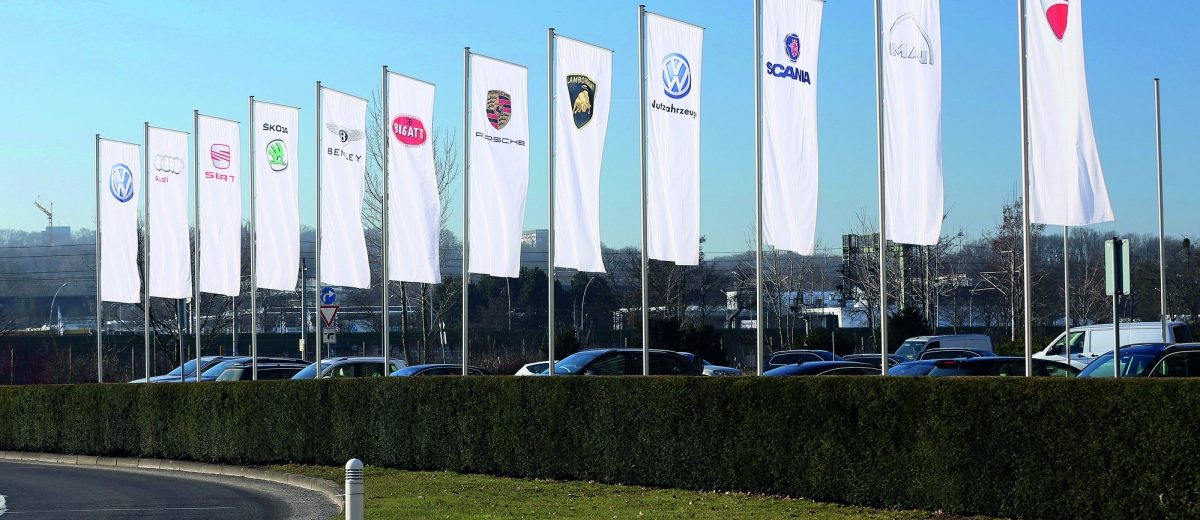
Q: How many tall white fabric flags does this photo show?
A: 12